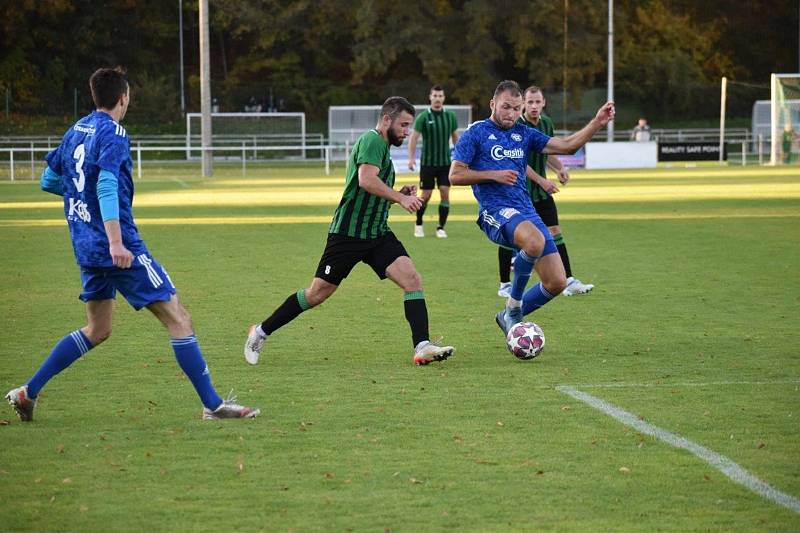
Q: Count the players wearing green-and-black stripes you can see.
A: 3